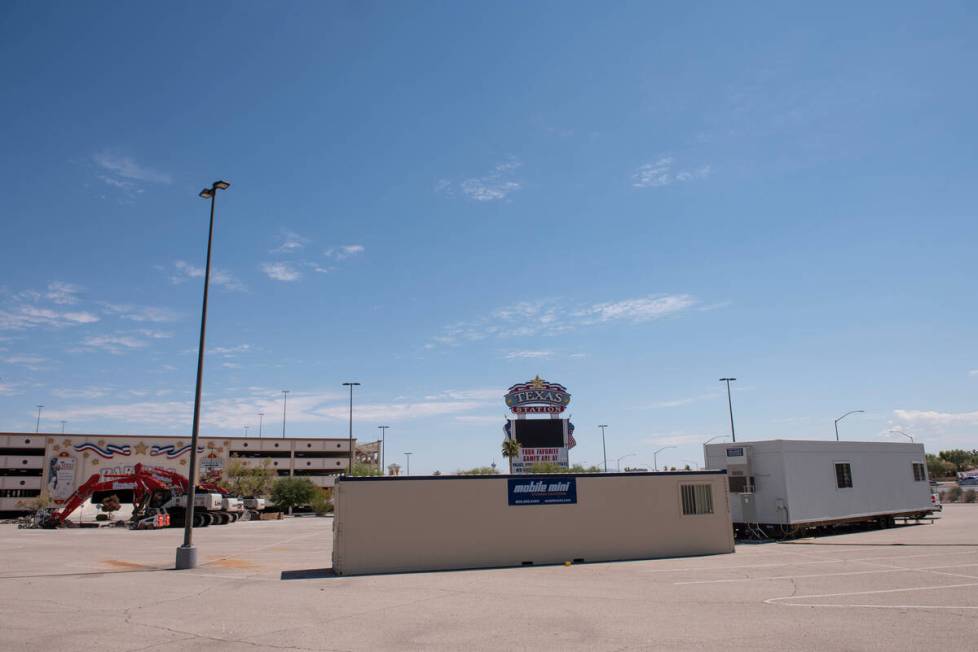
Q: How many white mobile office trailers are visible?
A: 1